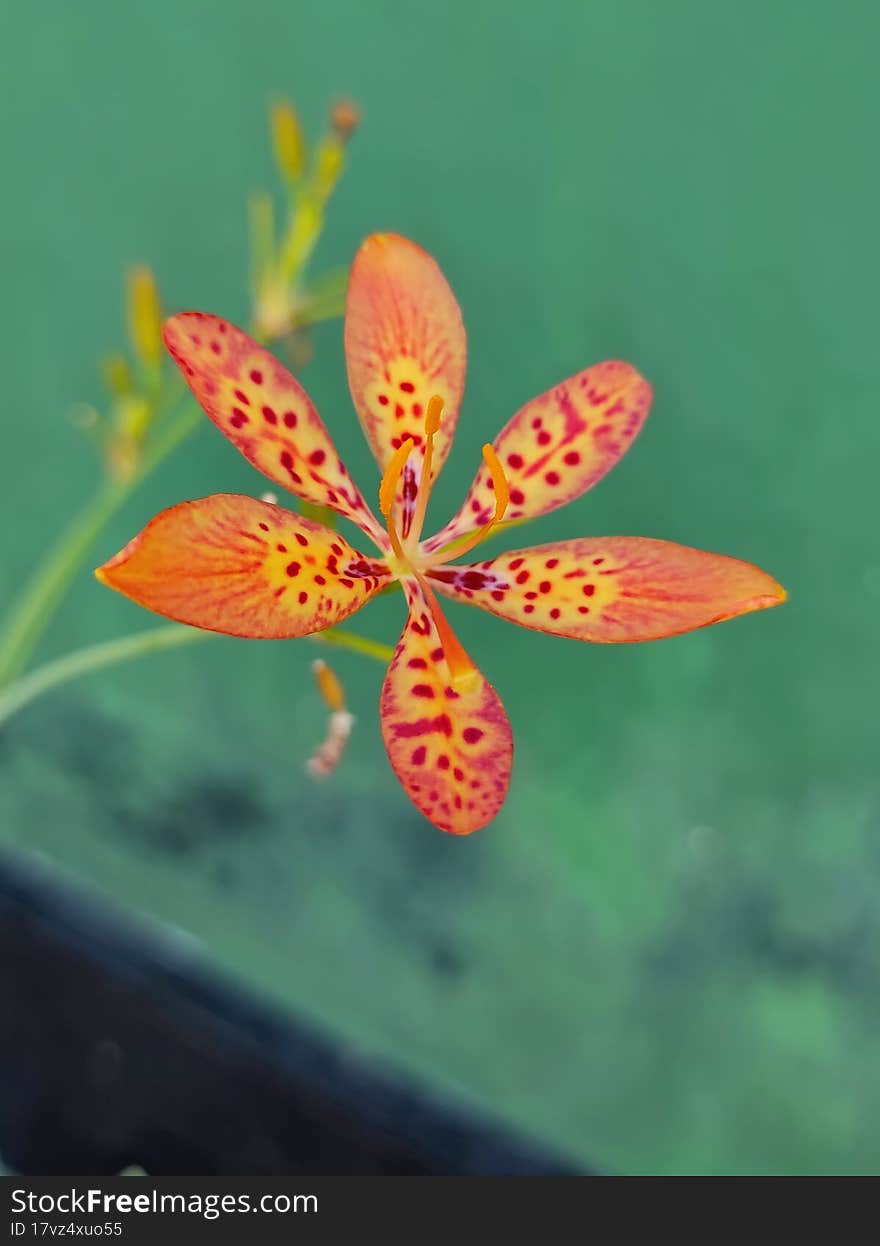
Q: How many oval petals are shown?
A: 6